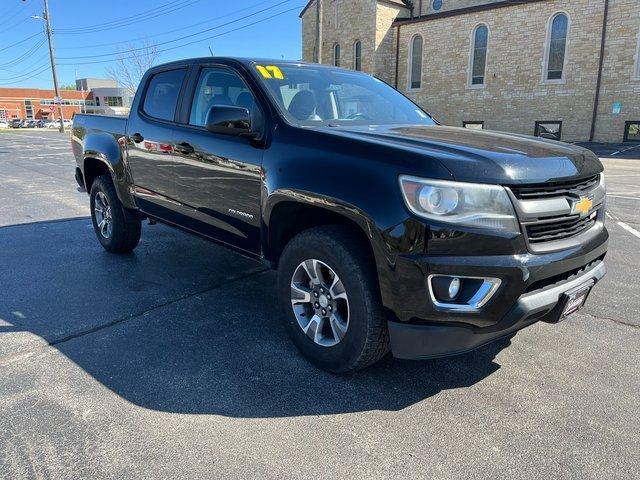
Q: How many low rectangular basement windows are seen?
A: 3